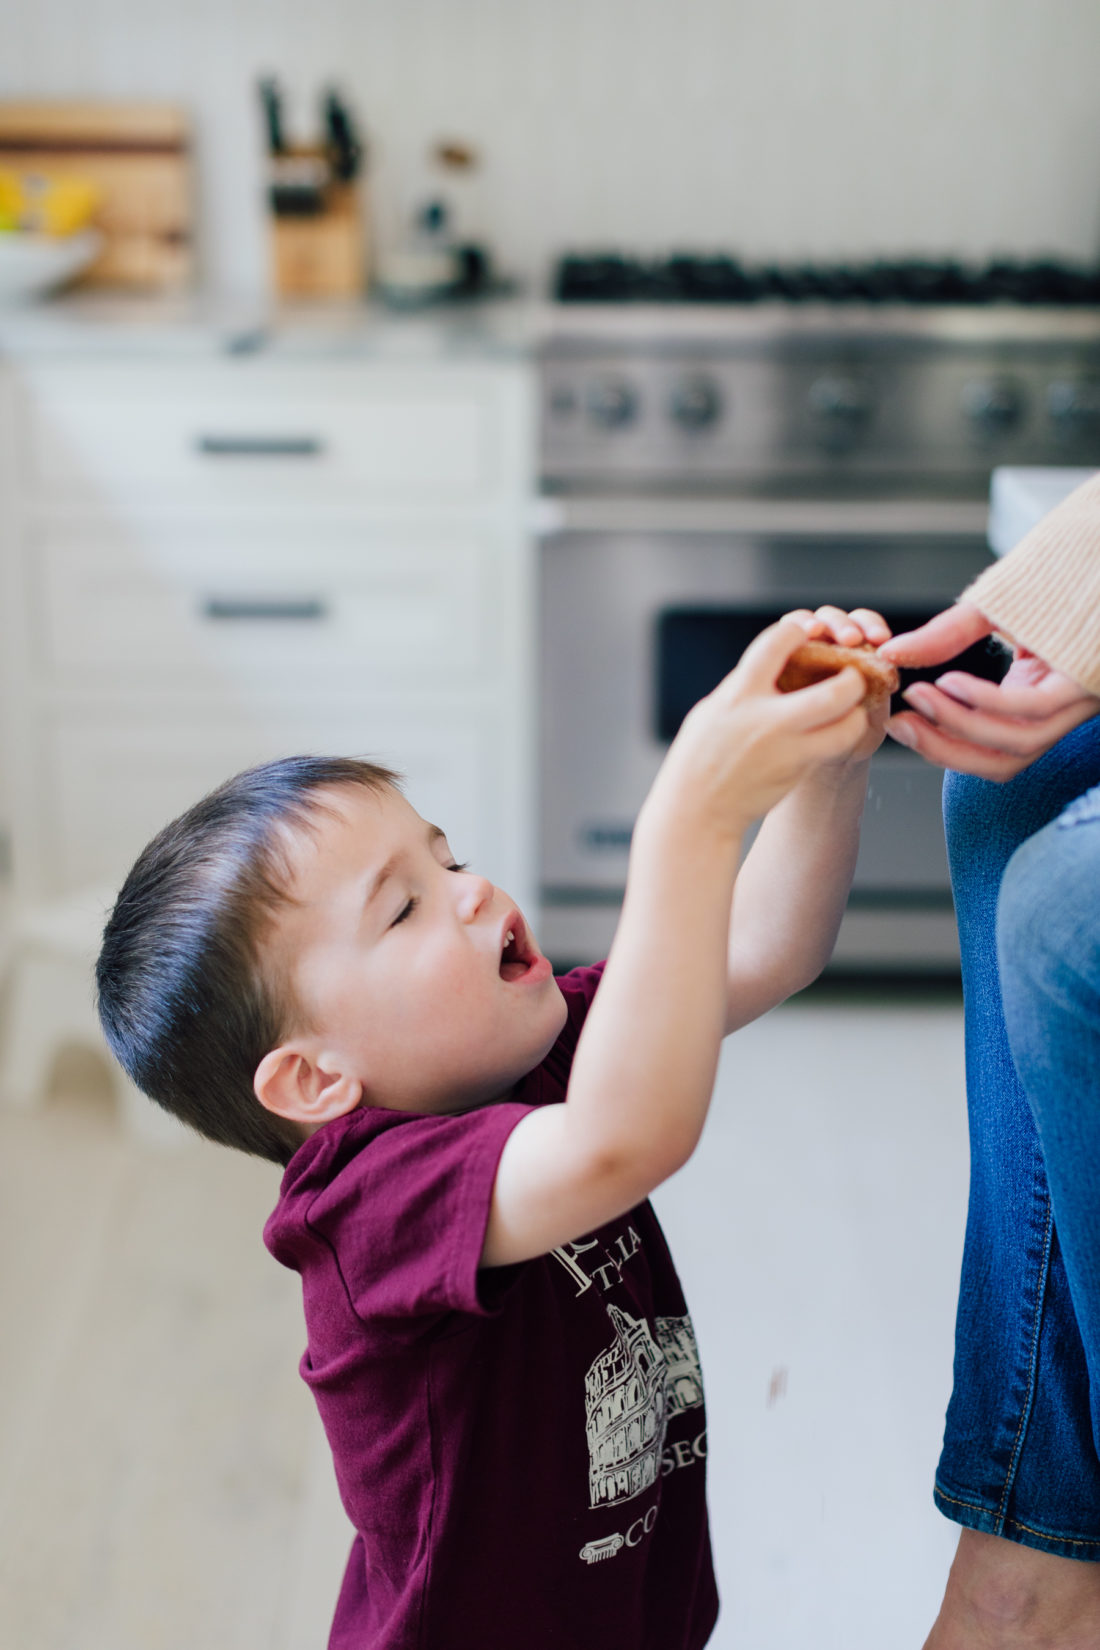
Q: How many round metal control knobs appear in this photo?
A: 5